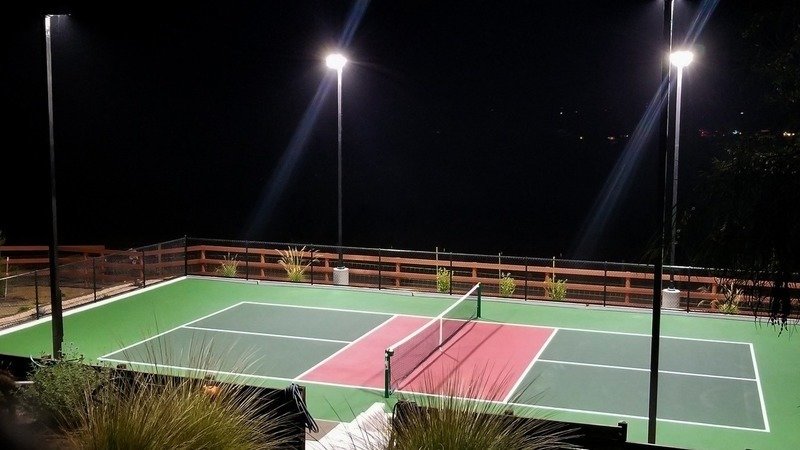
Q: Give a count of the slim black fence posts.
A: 11